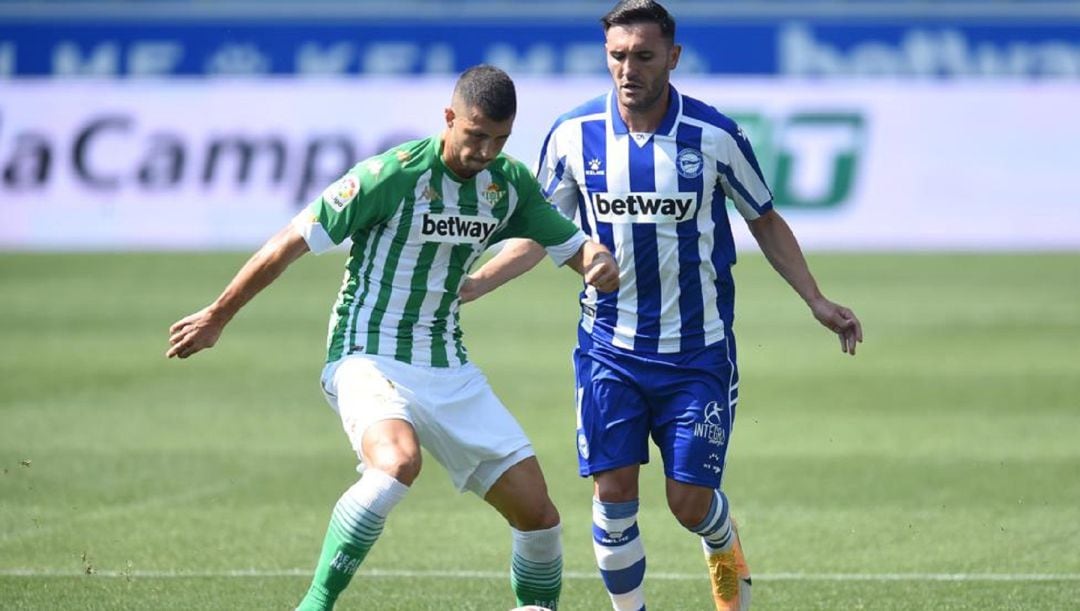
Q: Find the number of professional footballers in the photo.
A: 2